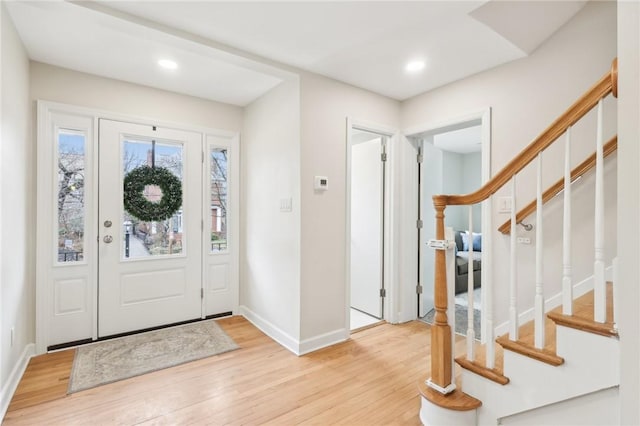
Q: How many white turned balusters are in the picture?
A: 6